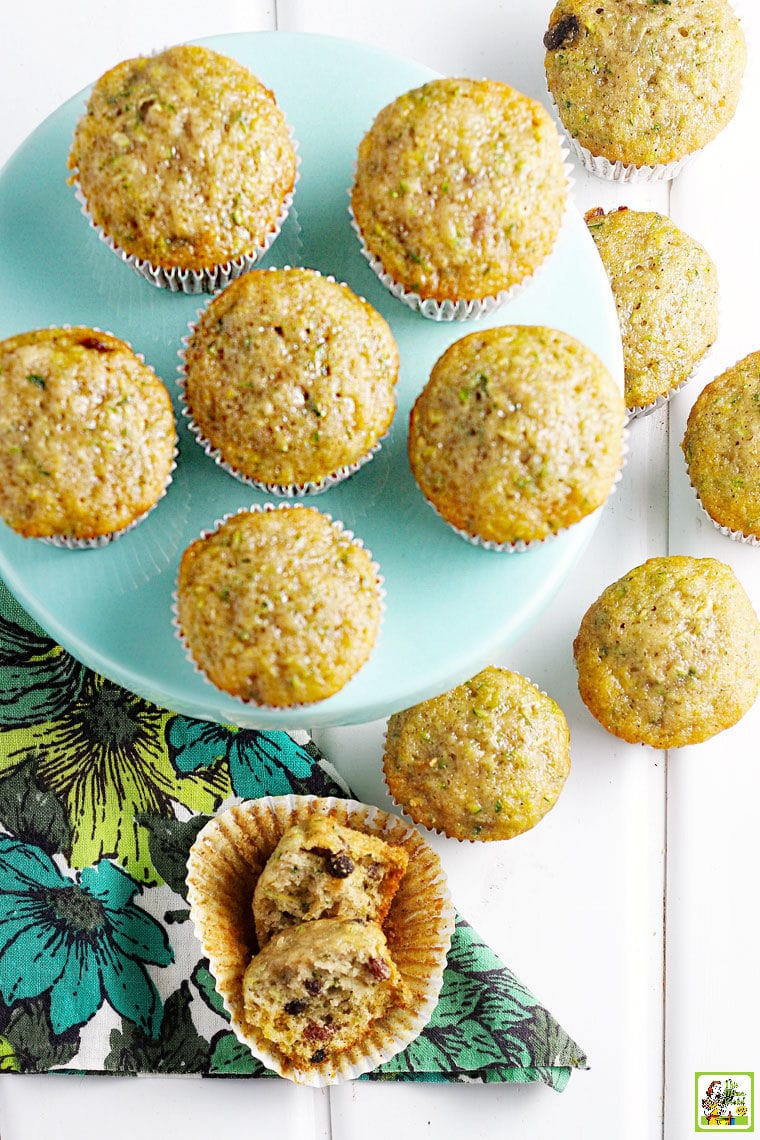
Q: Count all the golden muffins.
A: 12